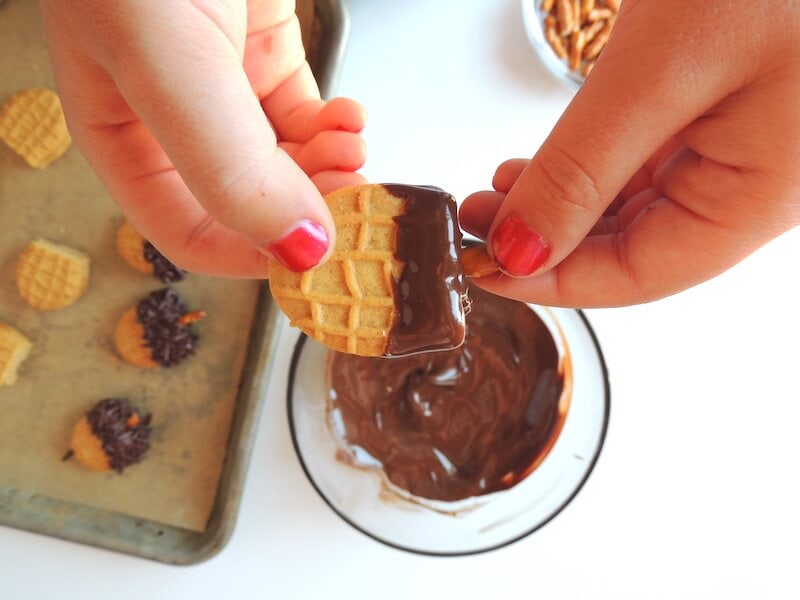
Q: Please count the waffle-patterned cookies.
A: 4